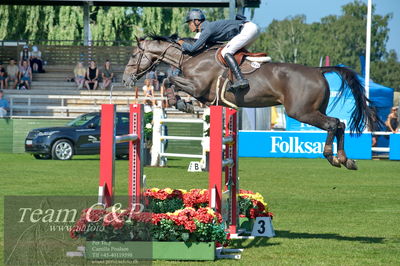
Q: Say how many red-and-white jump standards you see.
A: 4